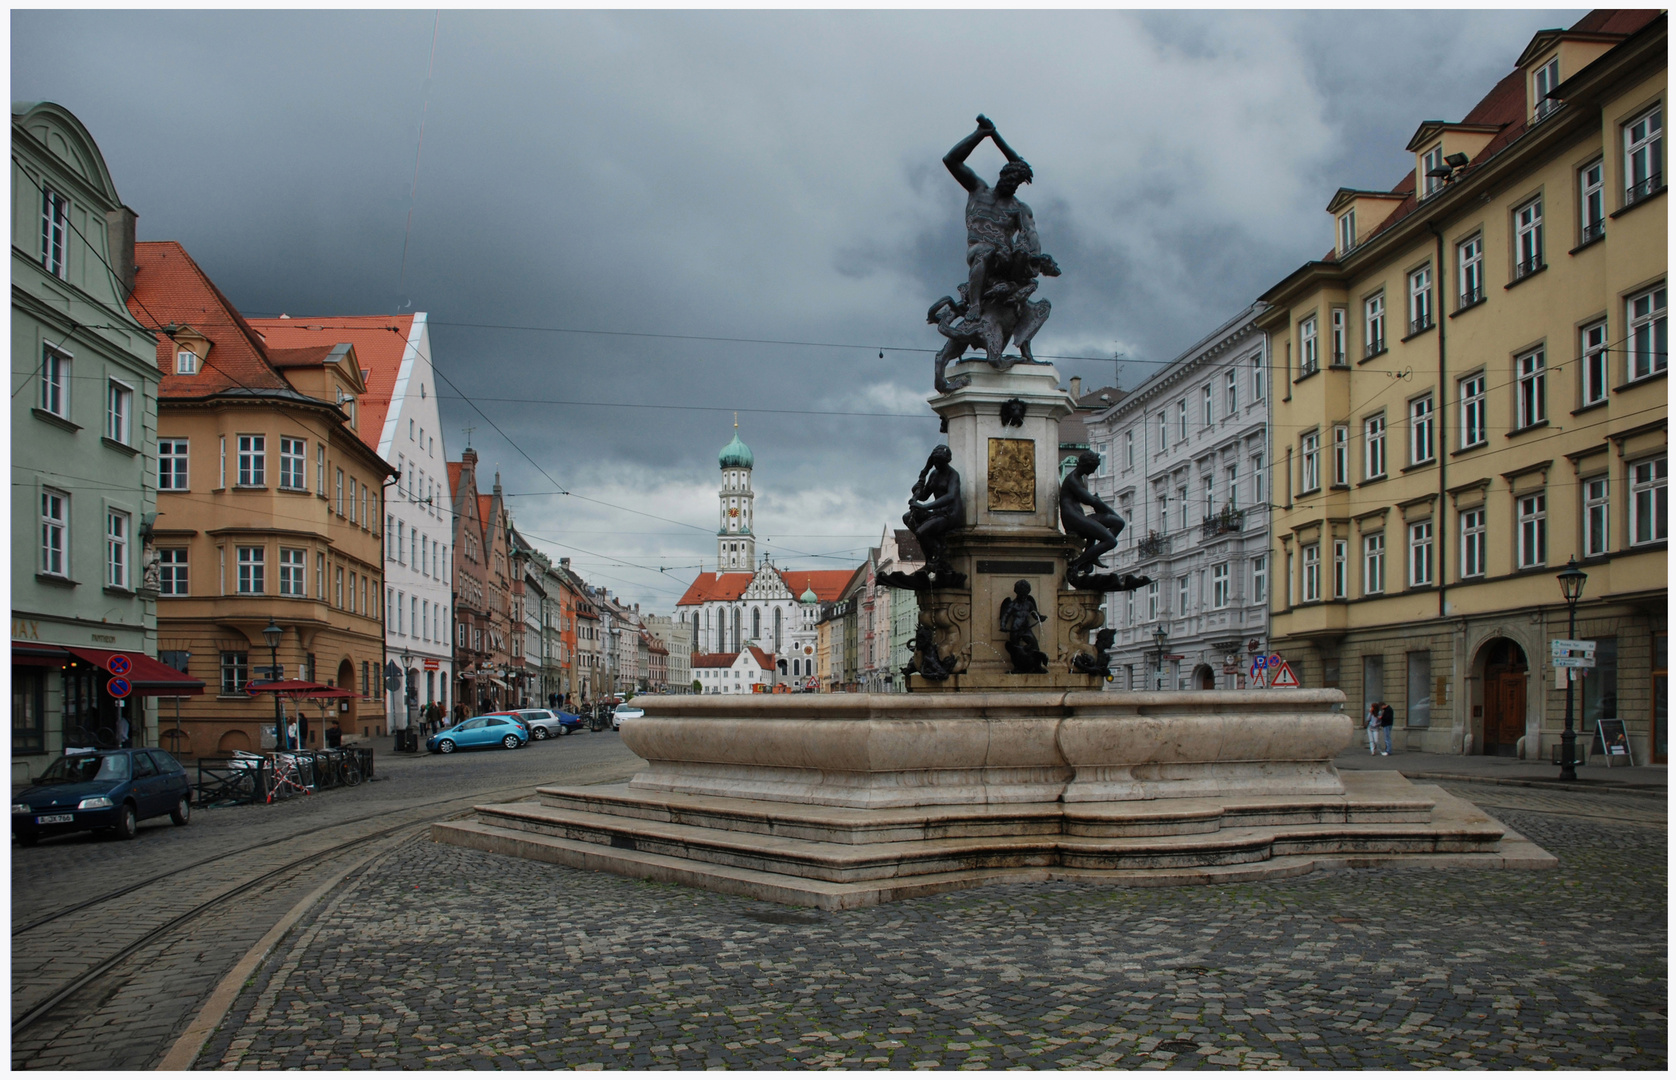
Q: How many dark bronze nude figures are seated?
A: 2